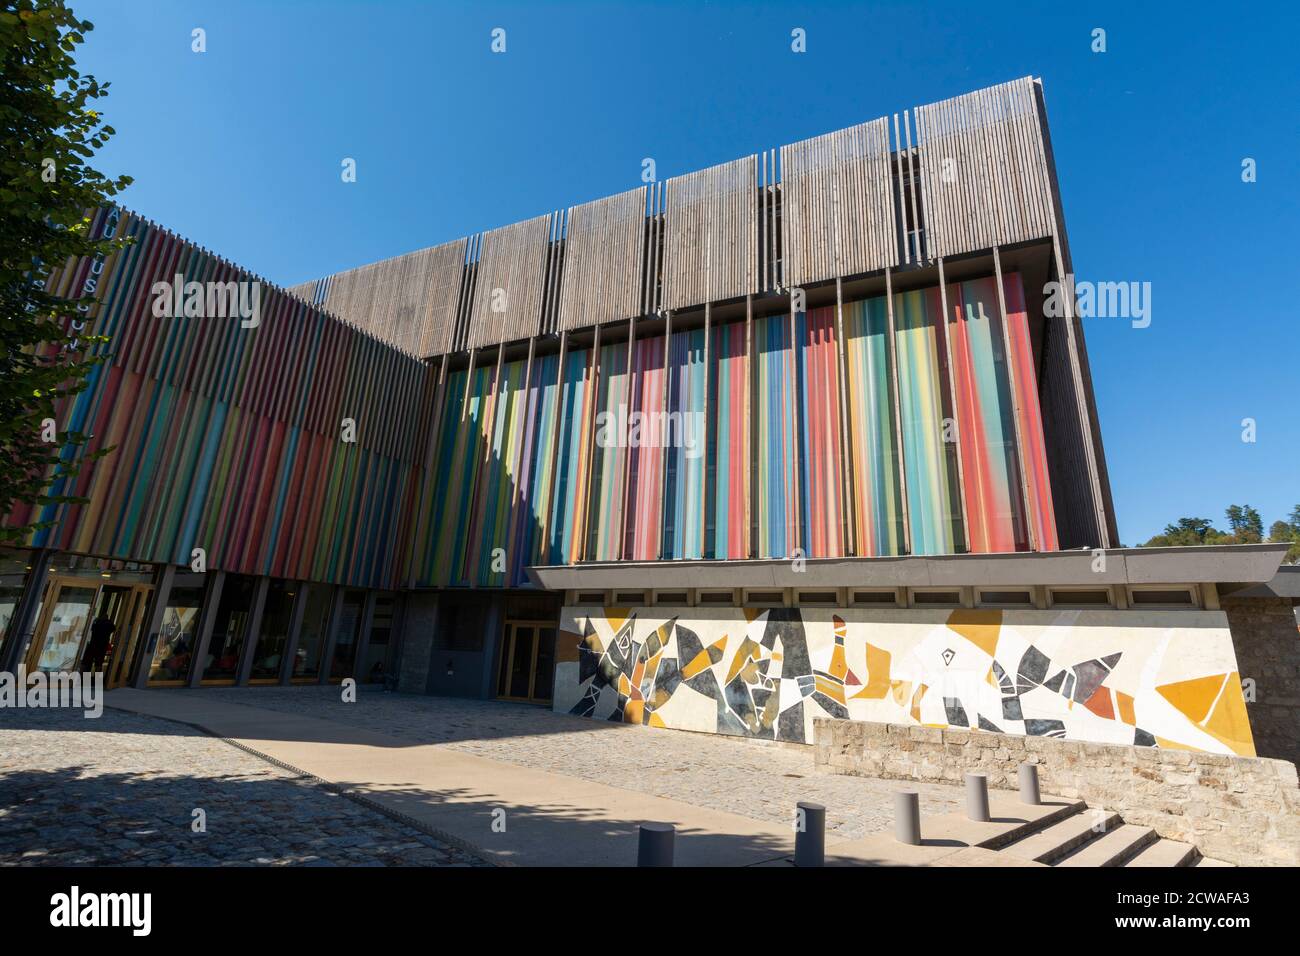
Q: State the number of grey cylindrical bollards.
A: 5